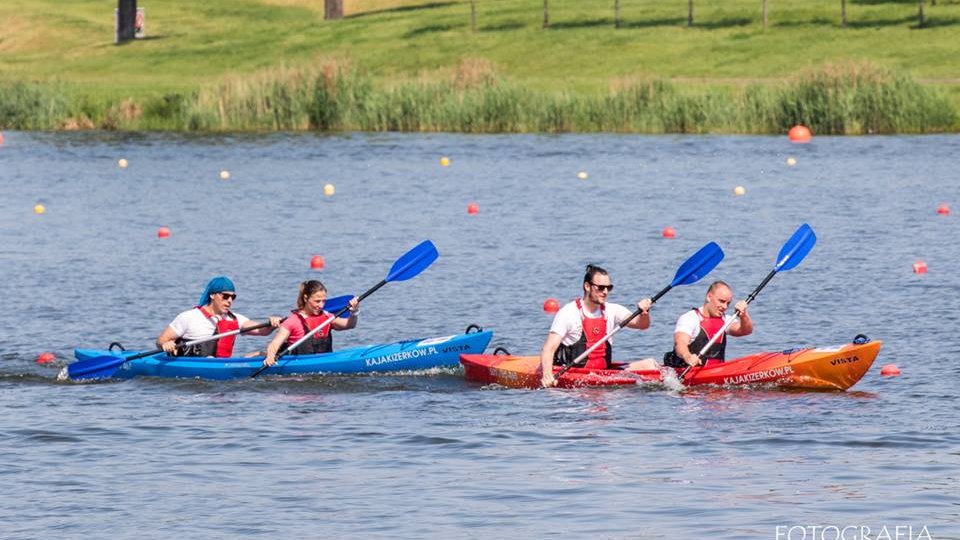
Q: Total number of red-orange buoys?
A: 11